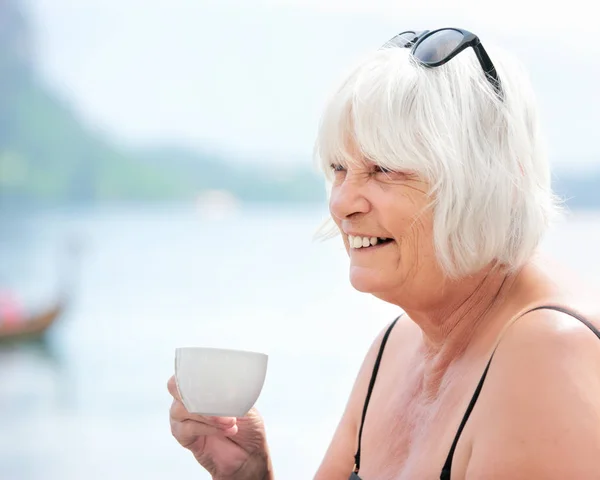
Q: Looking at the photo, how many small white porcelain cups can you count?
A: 1